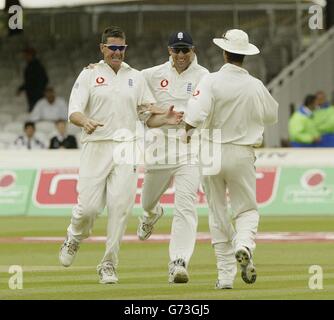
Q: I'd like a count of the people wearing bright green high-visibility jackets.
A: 2